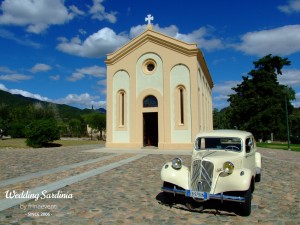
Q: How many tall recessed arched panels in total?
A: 3